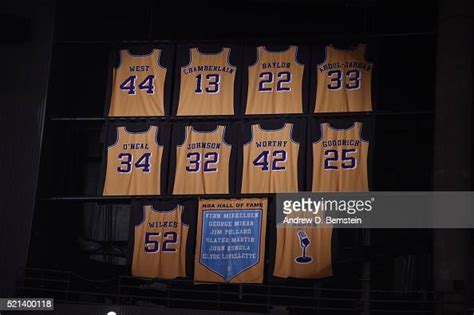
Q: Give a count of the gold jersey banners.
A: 10